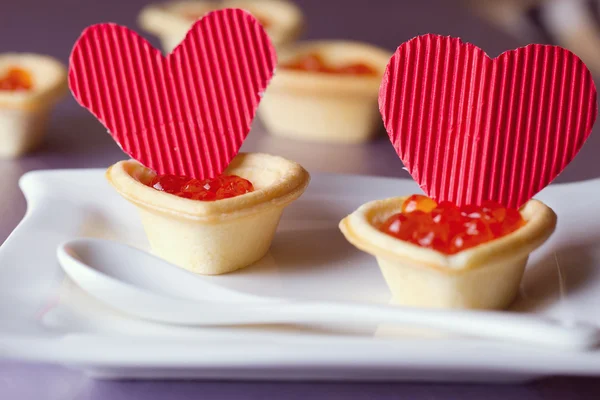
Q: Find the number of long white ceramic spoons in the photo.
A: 1